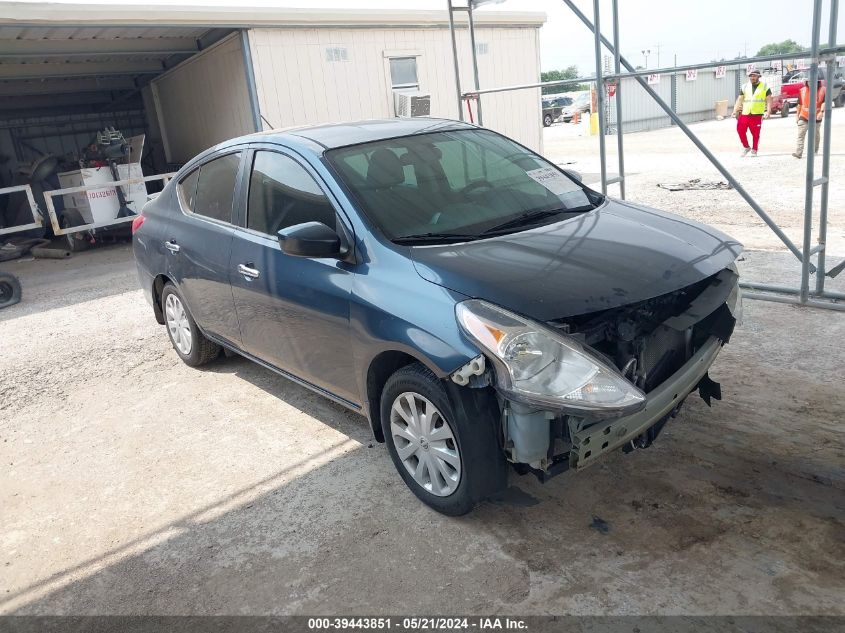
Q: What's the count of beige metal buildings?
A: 1